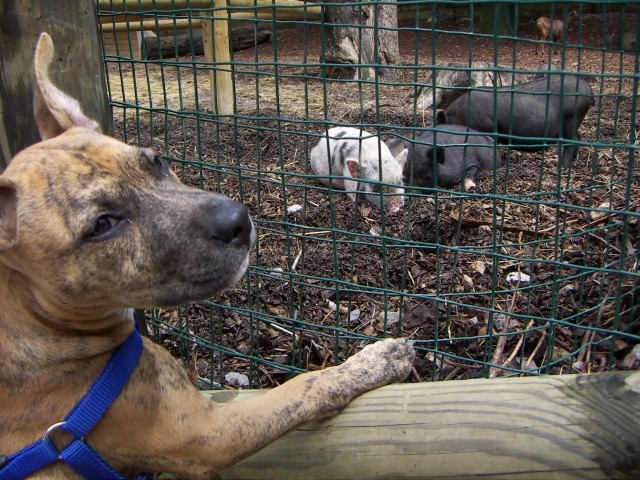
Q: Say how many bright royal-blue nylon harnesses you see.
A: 1